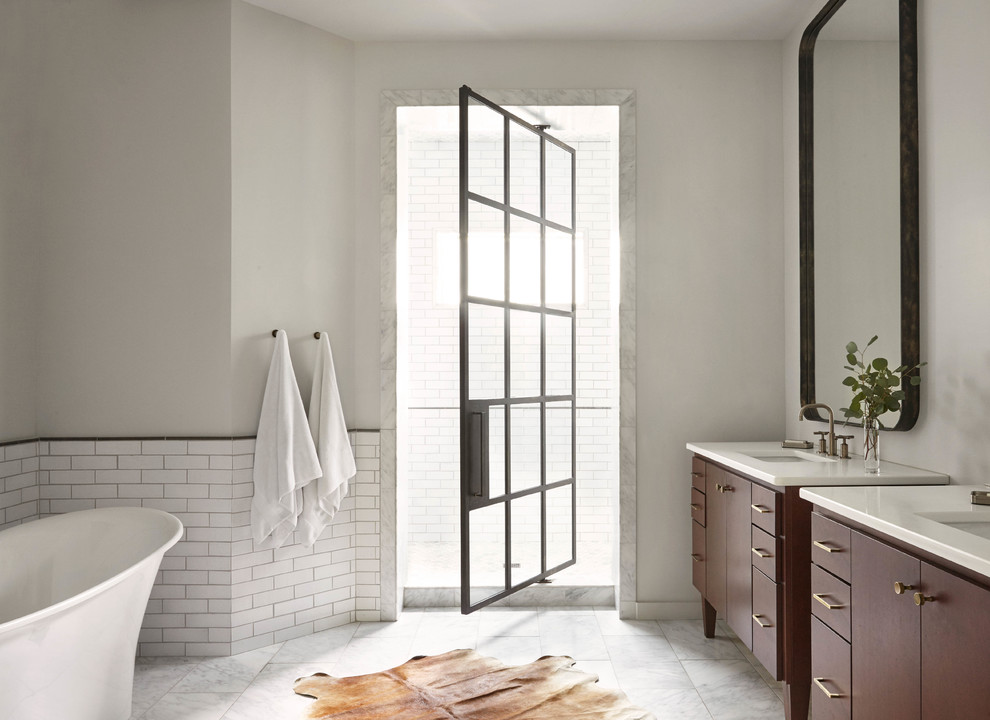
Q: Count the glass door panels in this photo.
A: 15